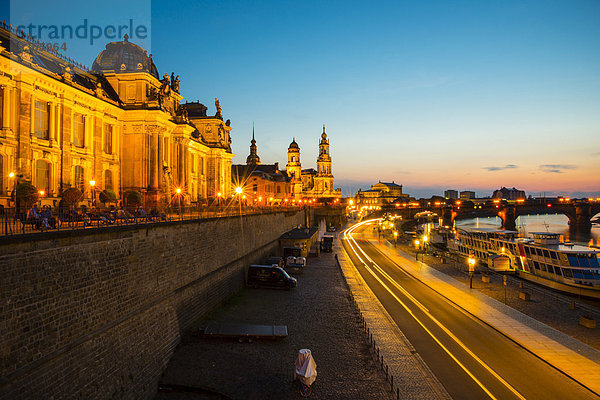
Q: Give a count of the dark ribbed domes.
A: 1